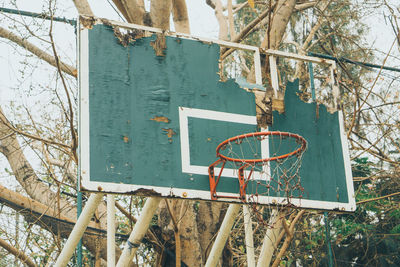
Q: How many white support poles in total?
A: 6